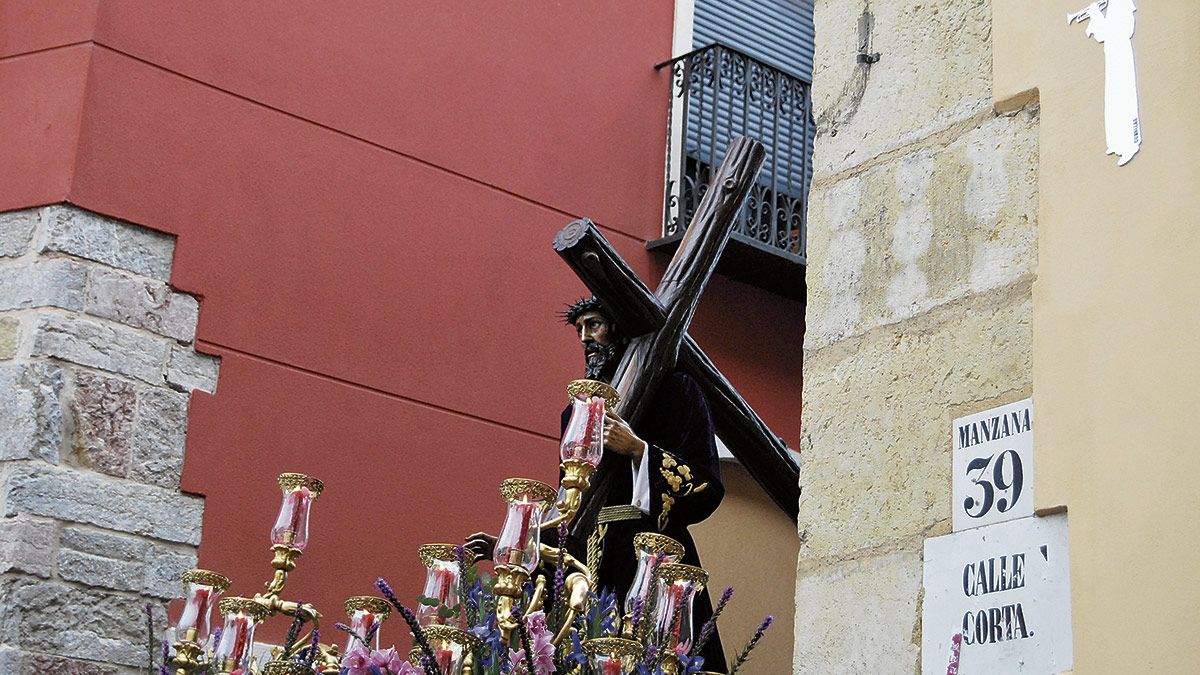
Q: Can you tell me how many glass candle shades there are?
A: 11